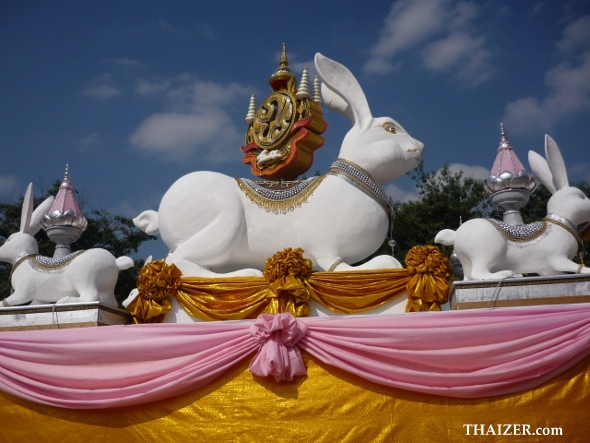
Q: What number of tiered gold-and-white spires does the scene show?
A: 3